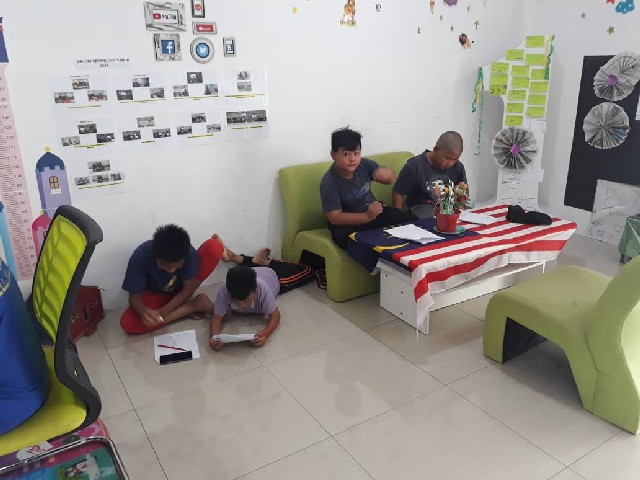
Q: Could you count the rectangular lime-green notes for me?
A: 15